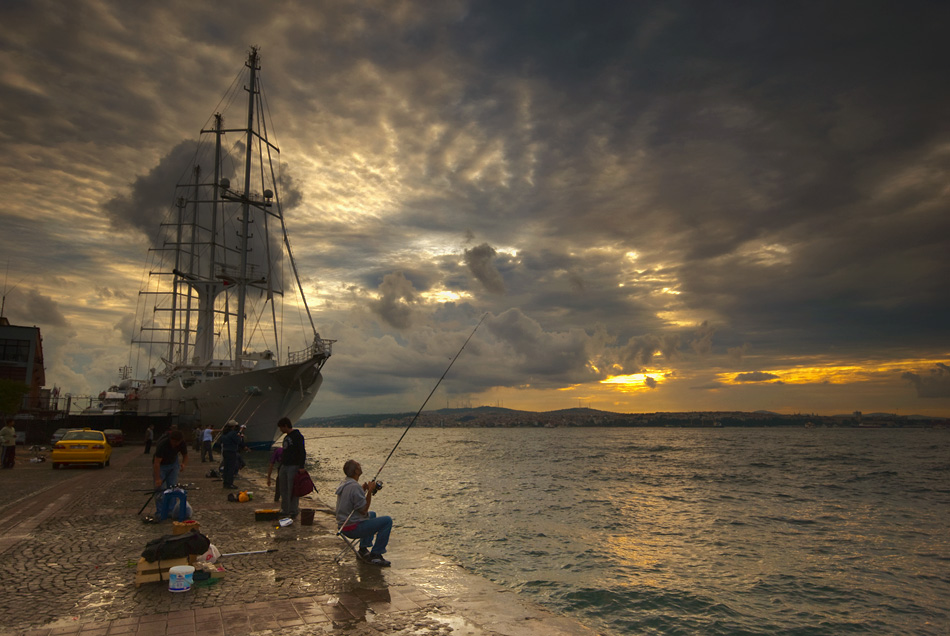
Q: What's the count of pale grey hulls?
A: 1